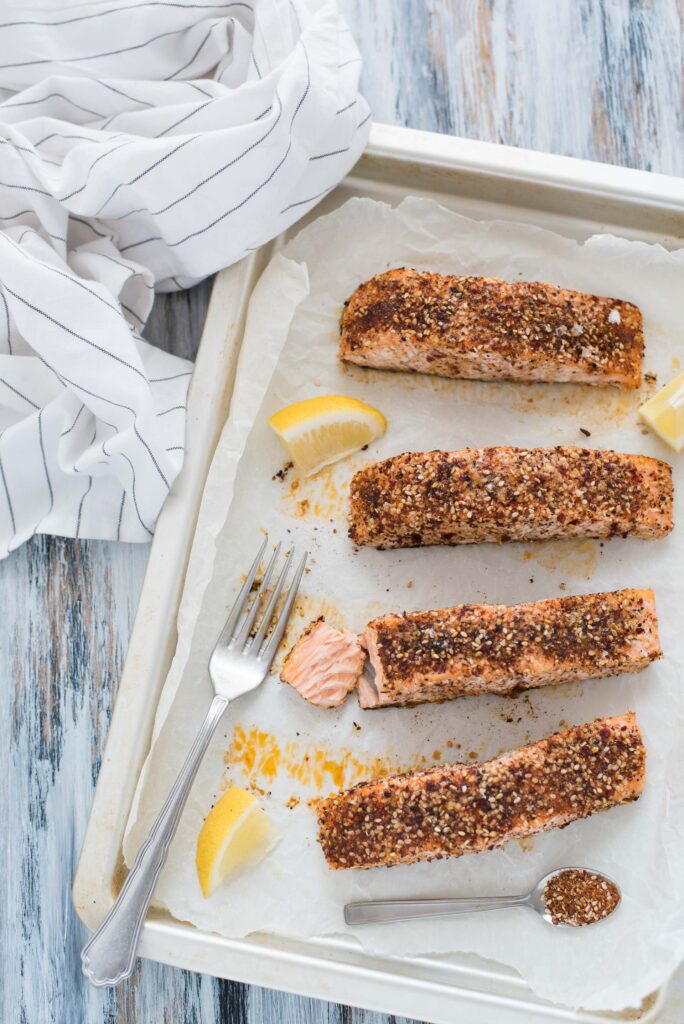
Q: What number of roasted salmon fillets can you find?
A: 4